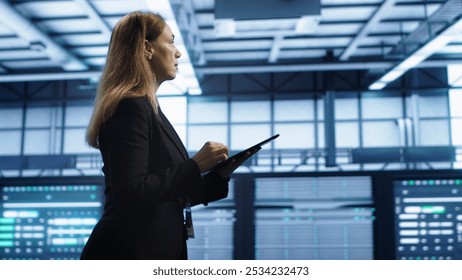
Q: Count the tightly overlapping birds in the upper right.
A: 0